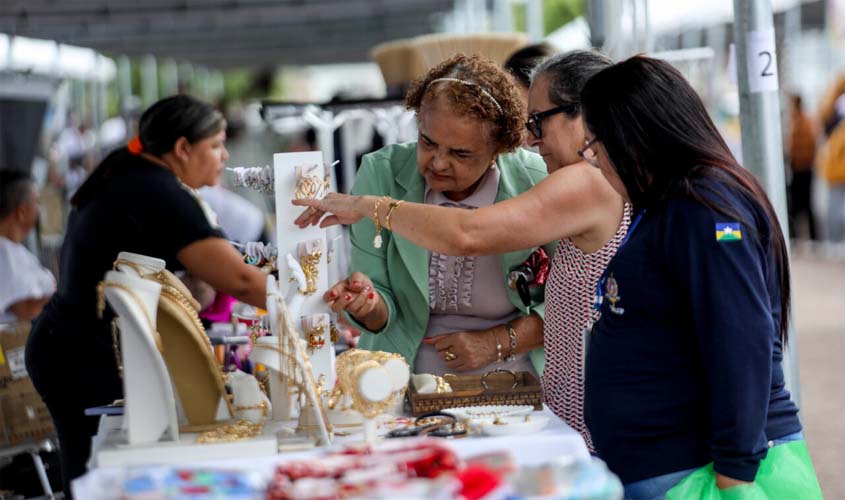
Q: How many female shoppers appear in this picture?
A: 3